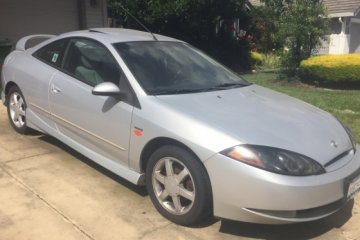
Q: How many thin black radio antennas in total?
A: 1